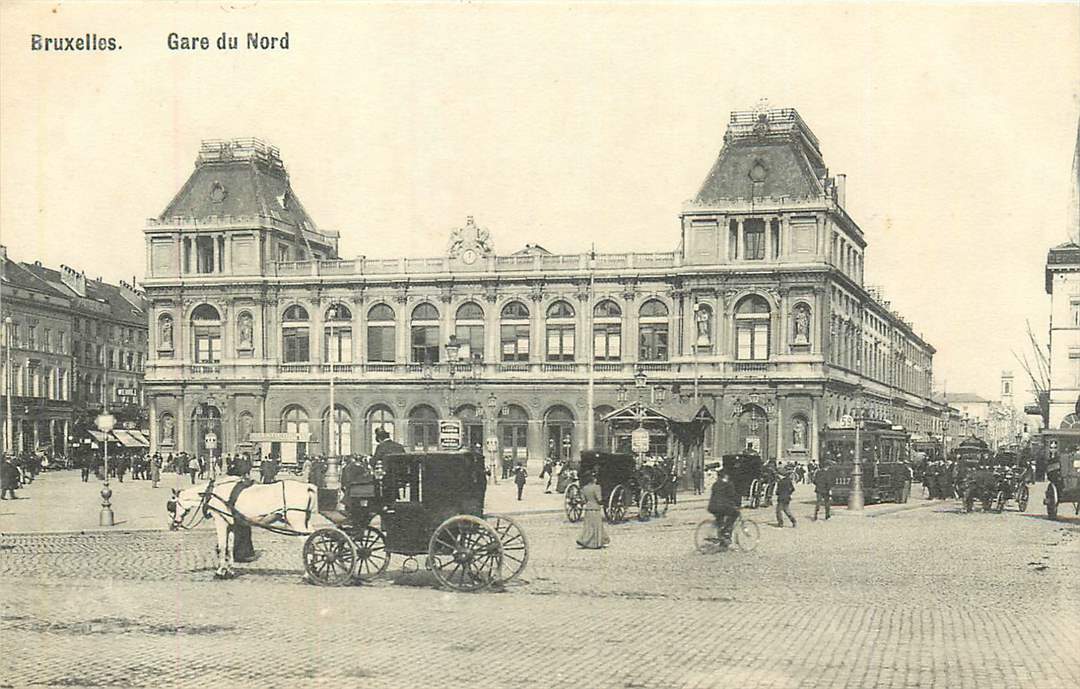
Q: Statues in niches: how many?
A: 7